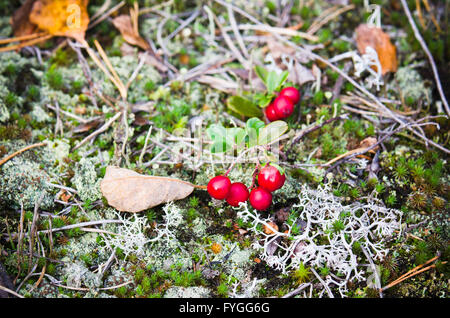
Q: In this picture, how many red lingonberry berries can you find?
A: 7